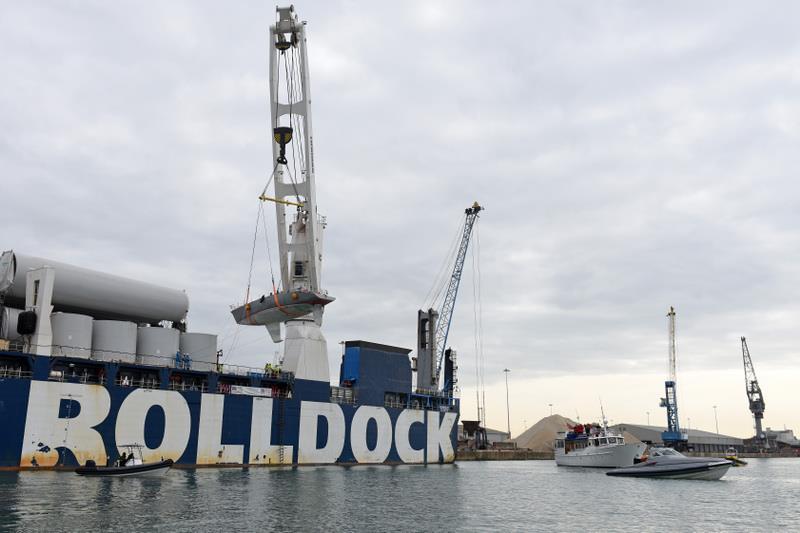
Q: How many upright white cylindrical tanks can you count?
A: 4